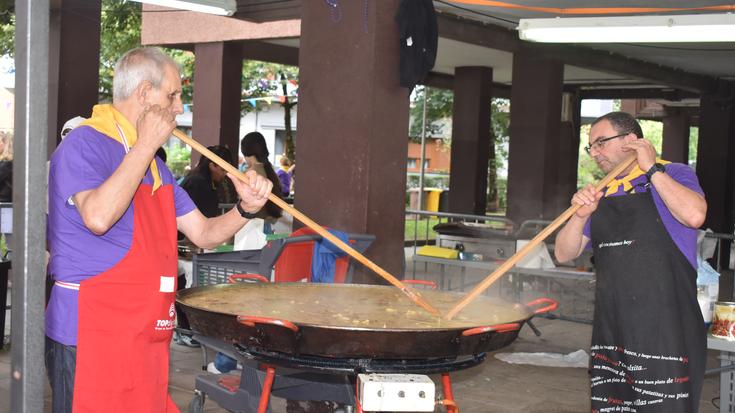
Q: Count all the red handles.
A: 5